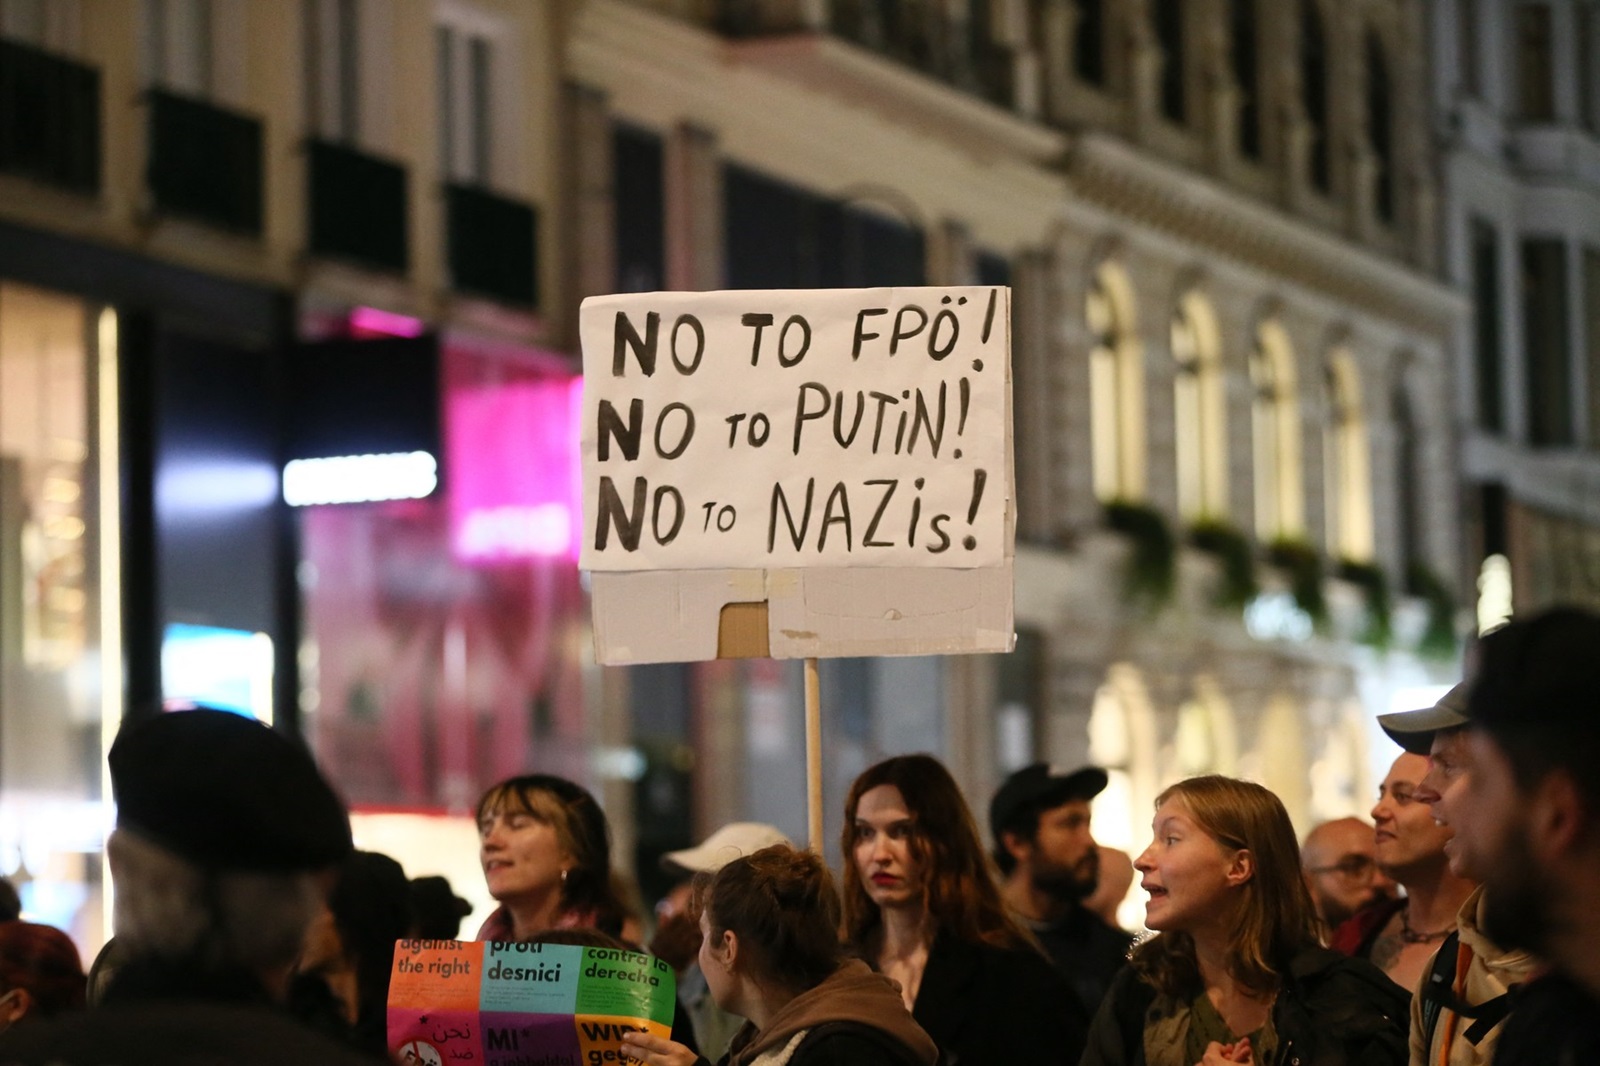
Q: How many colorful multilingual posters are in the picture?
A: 1